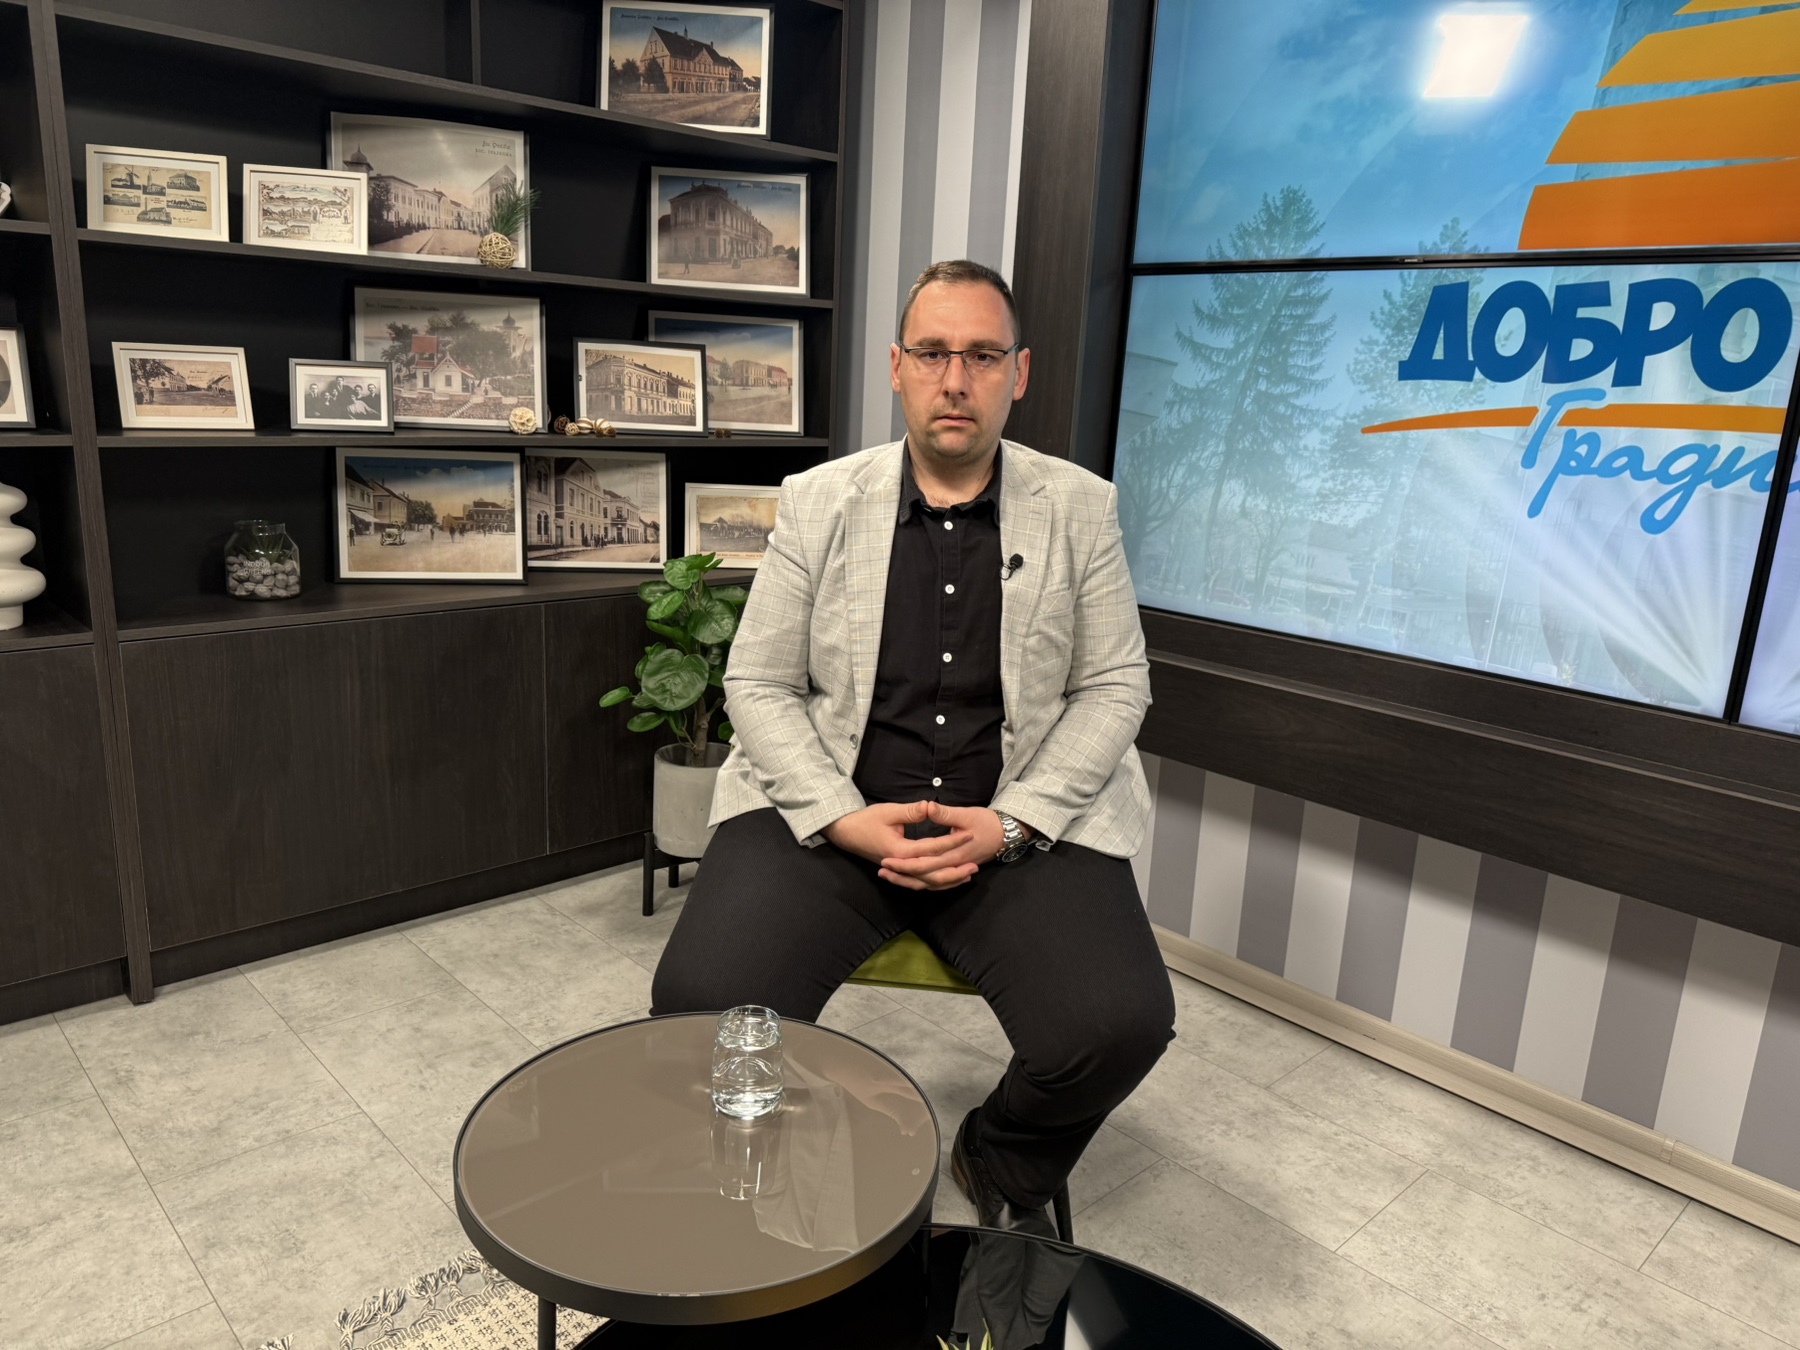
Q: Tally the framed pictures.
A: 14